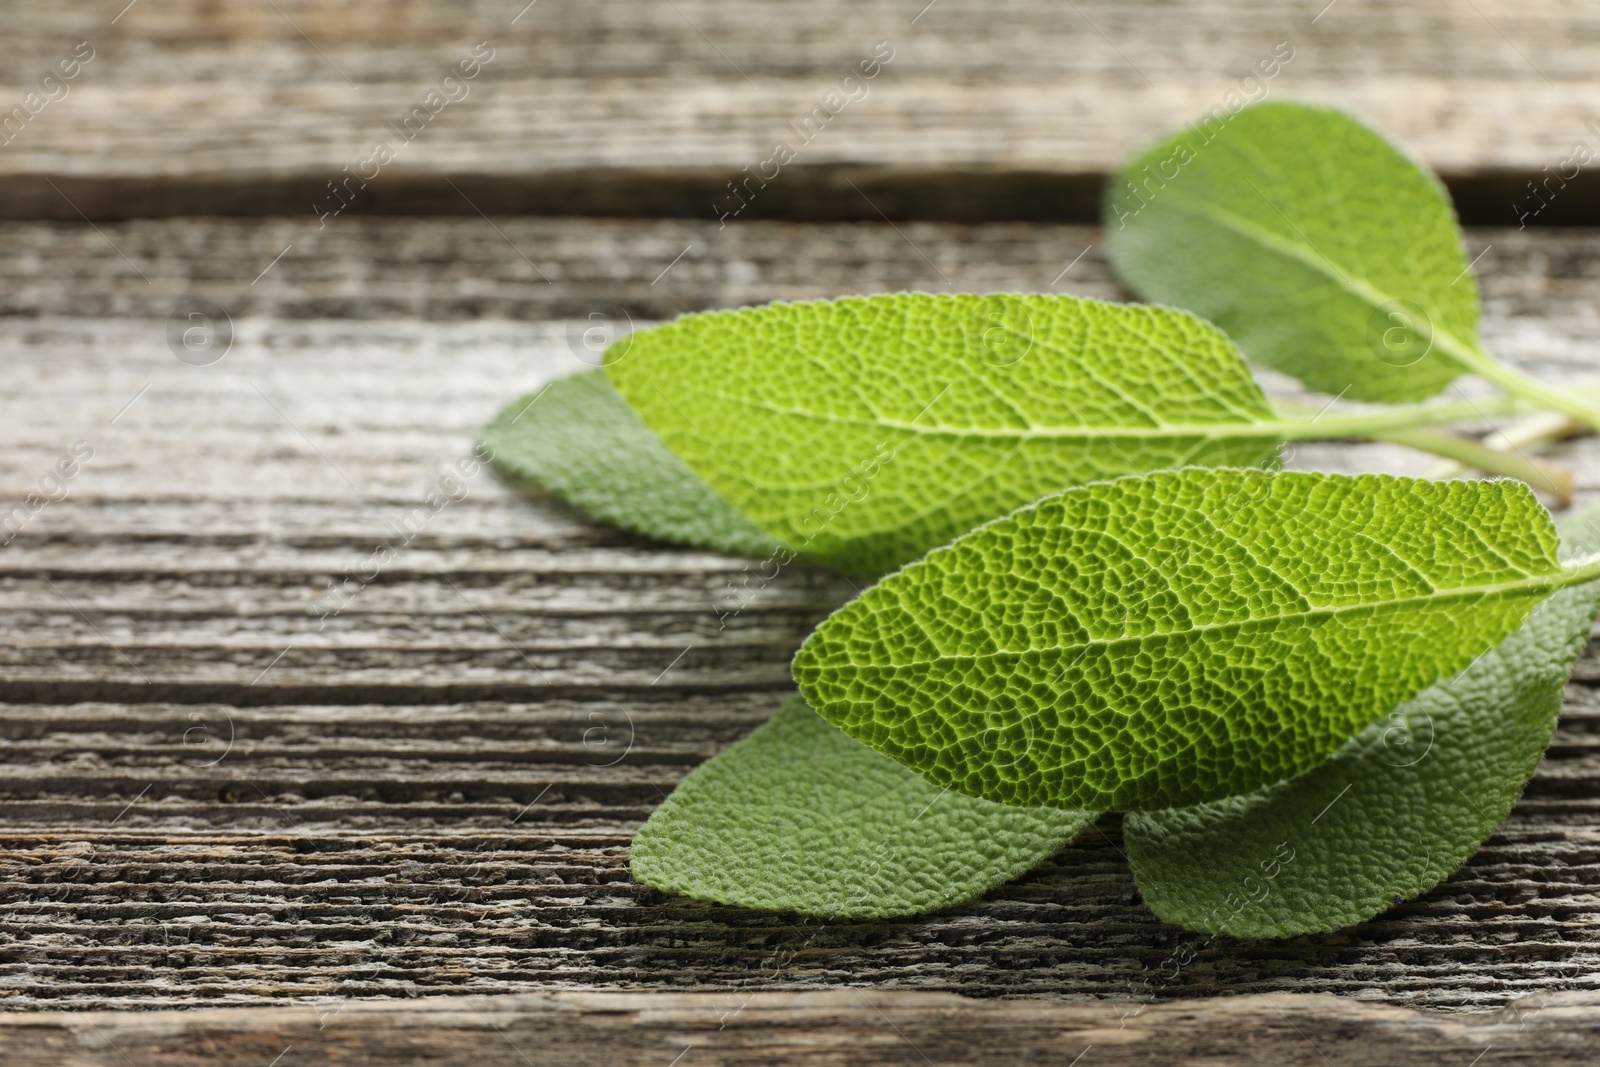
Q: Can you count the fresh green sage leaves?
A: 6